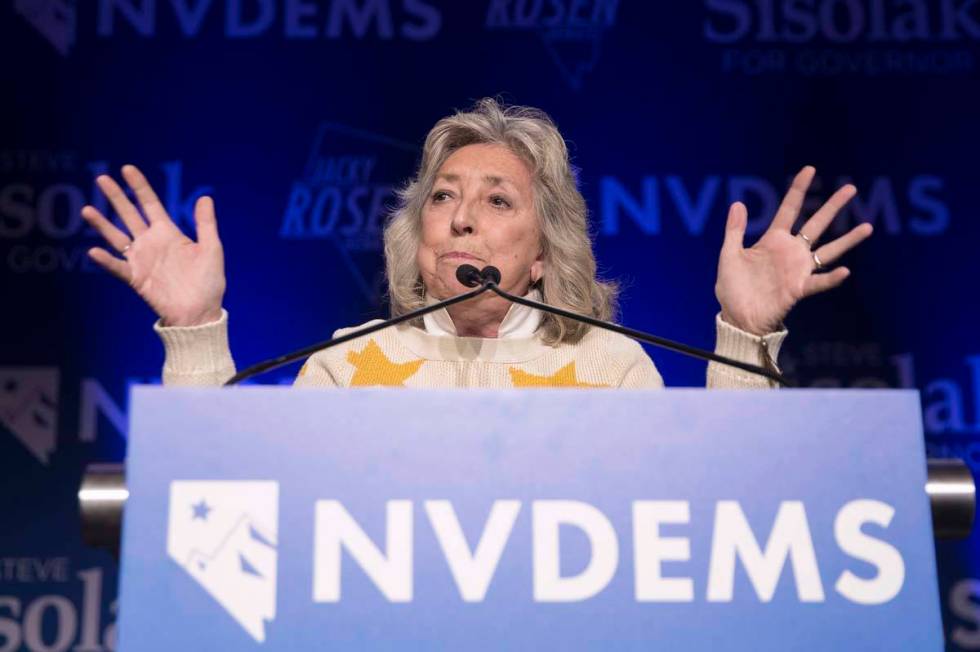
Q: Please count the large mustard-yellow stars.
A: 2